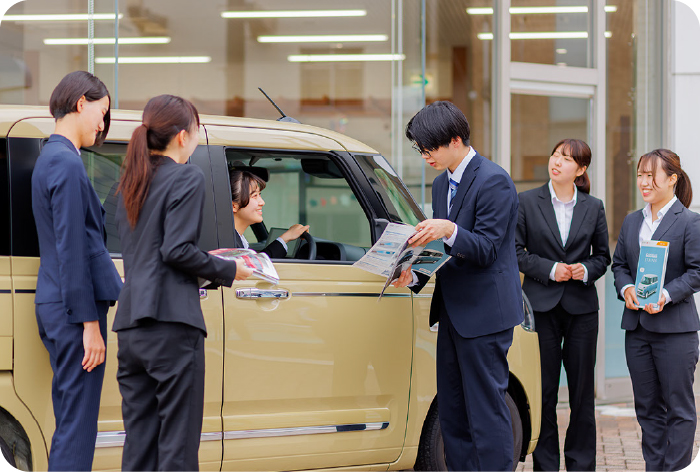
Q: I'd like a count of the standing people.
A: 5